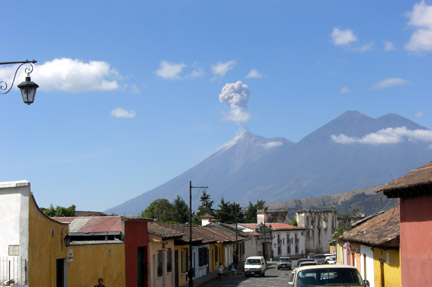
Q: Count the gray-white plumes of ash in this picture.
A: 1